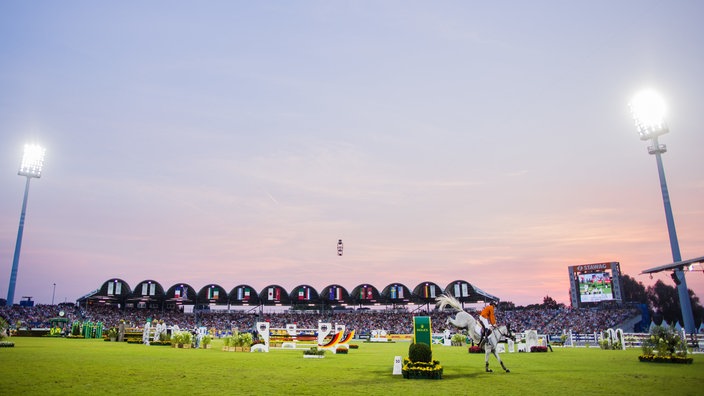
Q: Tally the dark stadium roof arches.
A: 12